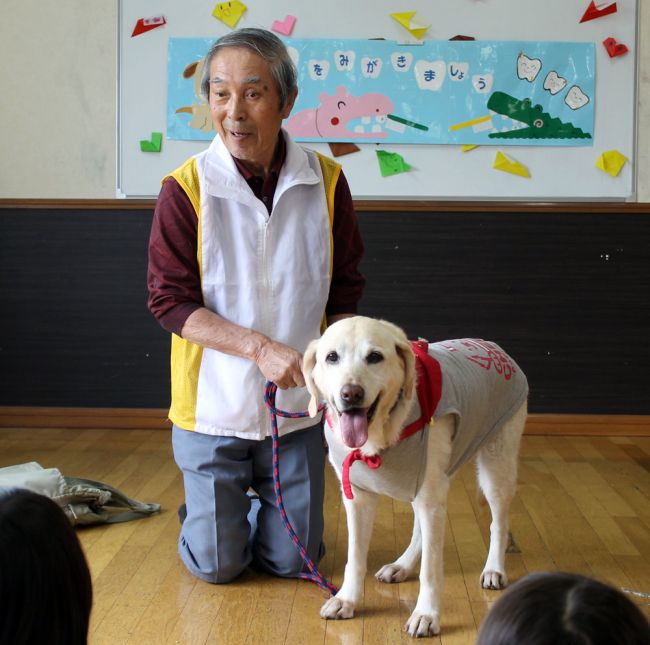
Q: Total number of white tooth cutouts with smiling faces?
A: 3